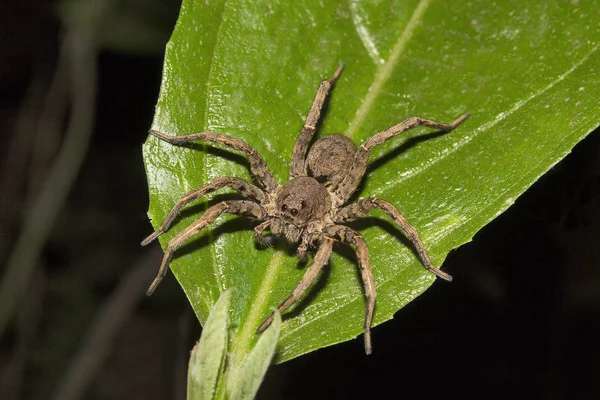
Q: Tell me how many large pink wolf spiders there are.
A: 0